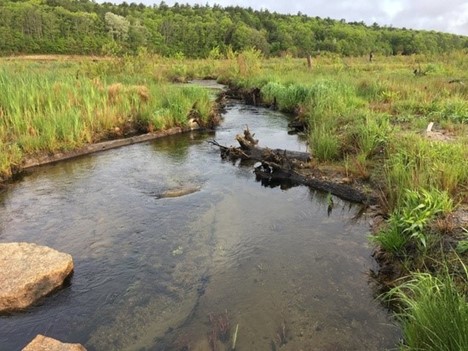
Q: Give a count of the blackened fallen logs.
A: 2